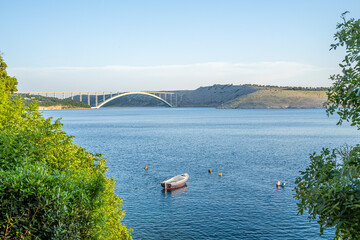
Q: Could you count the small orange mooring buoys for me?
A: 3